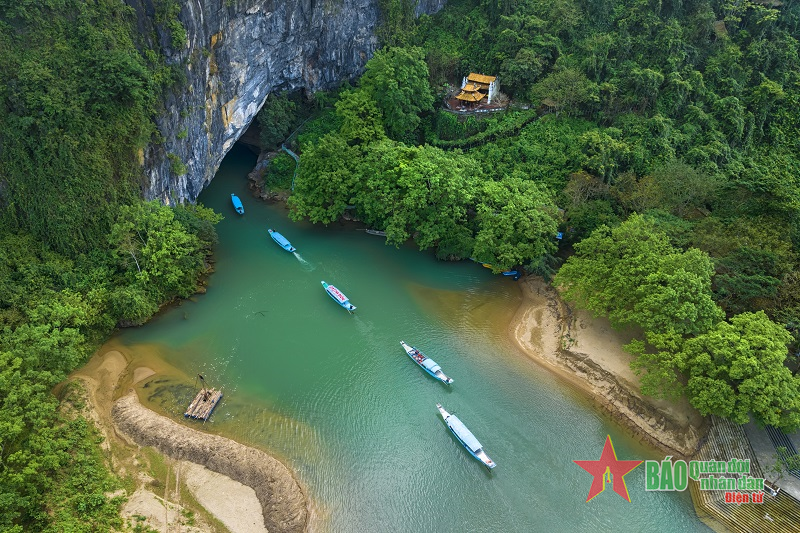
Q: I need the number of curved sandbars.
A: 2